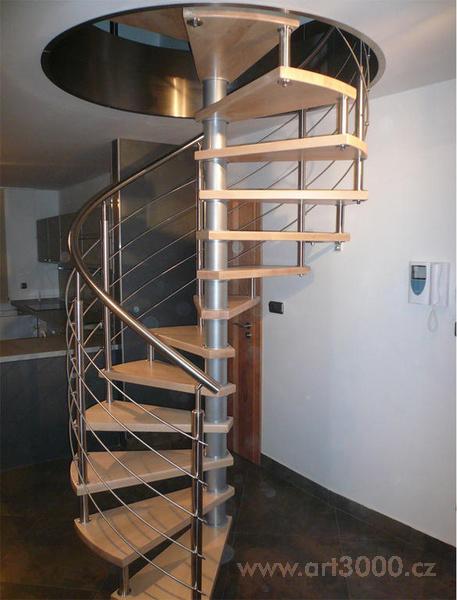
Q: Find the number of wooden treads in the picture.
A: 13